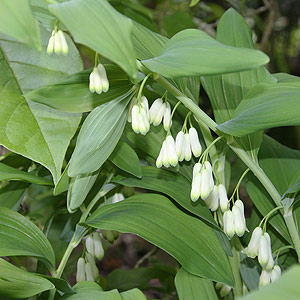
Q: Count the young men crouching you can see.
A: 0